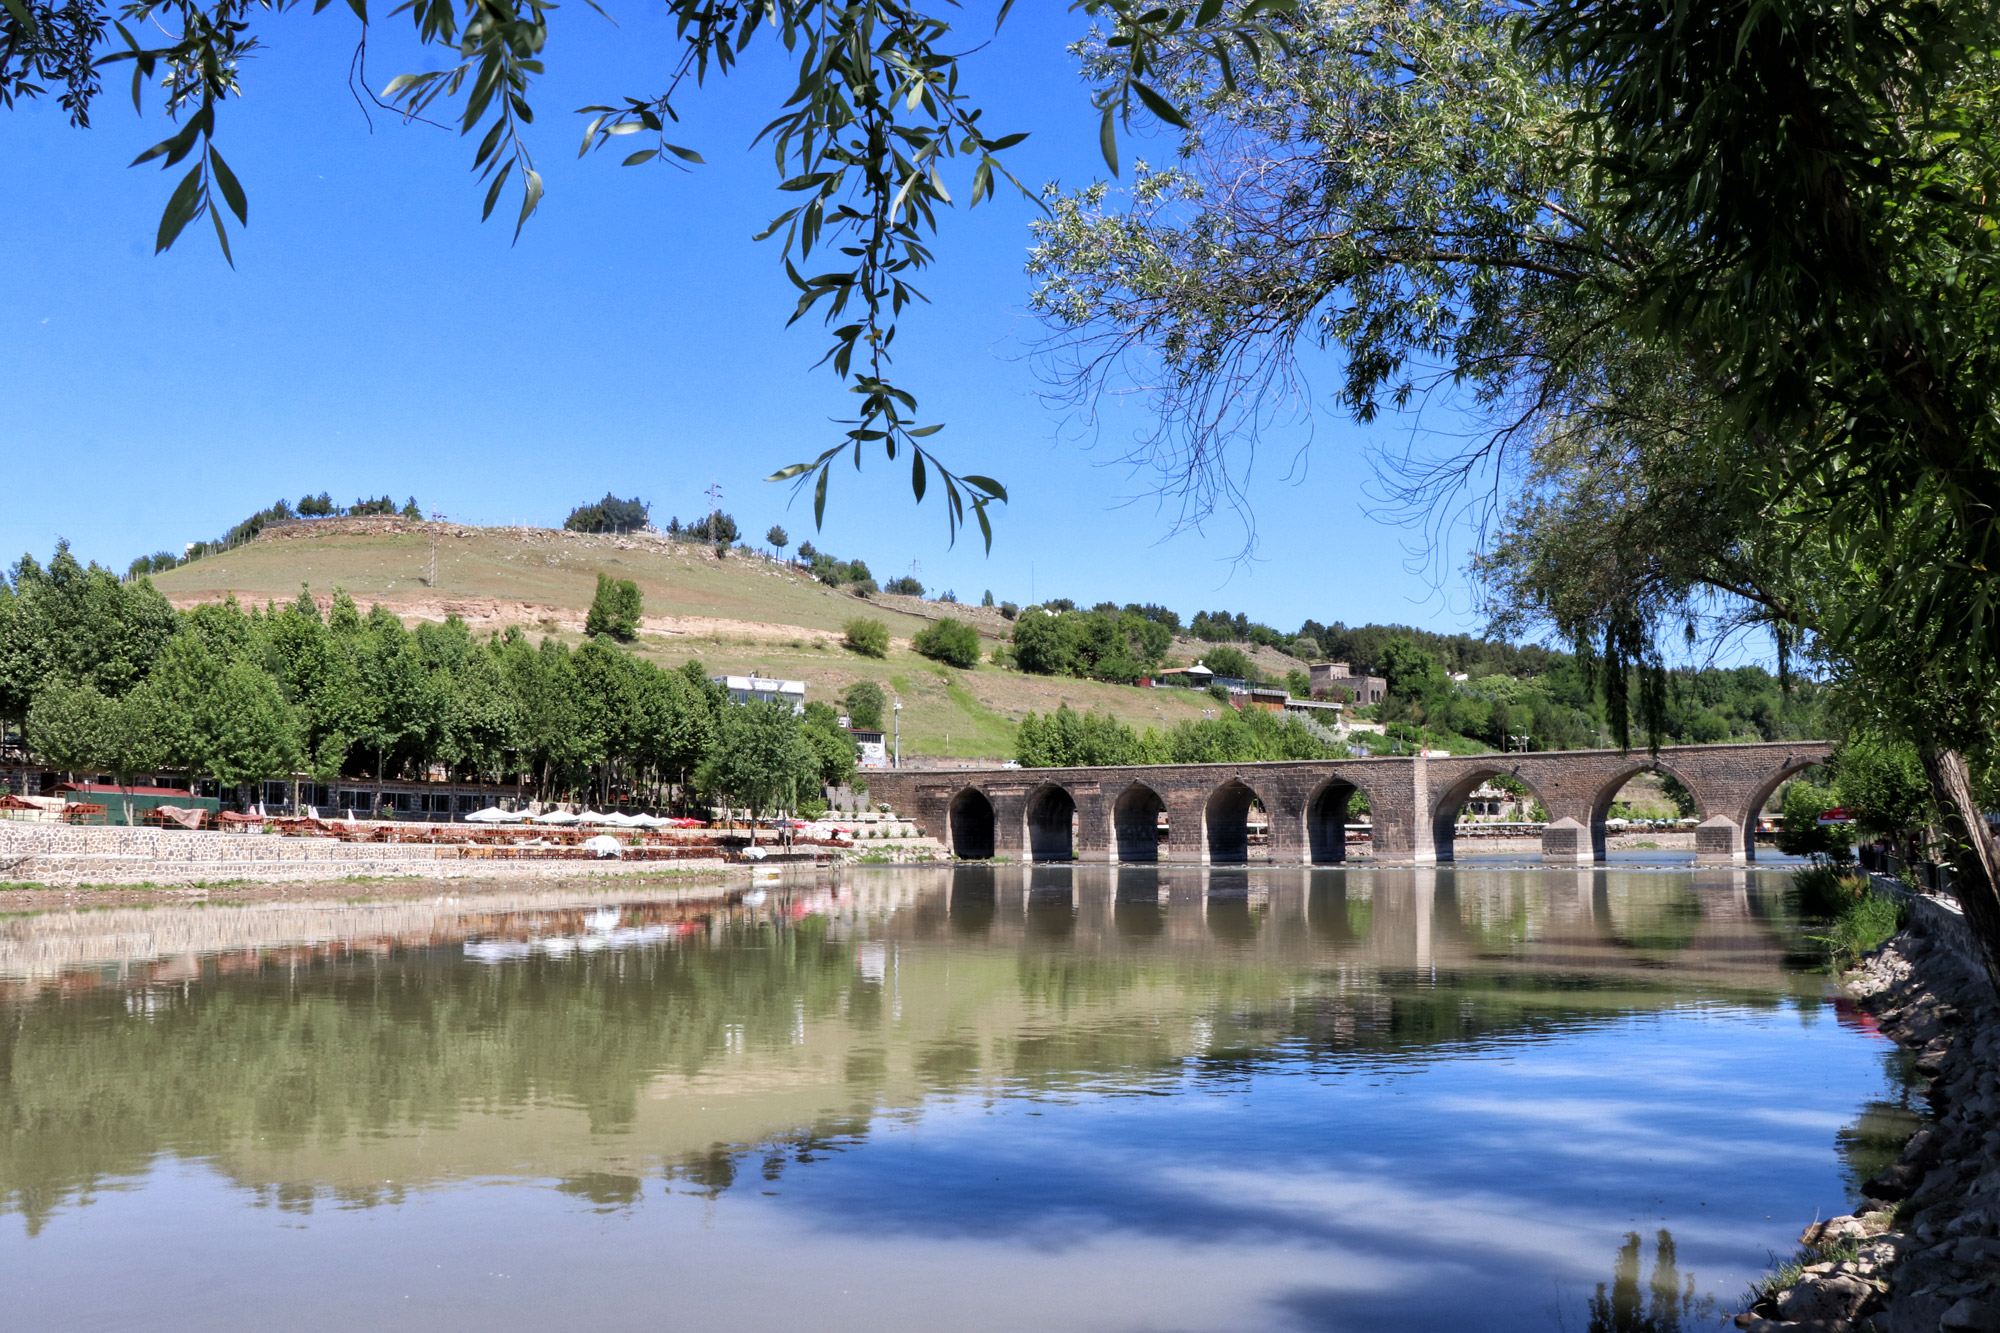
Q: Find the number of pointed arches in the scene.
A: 8